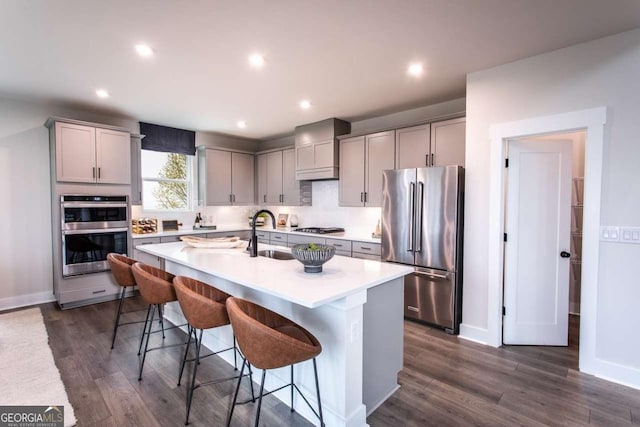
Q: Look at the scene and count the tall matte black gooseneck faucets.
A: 1